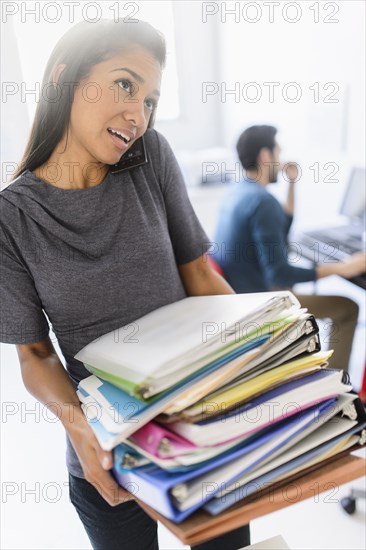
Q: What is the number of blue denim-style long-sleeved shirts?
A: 1